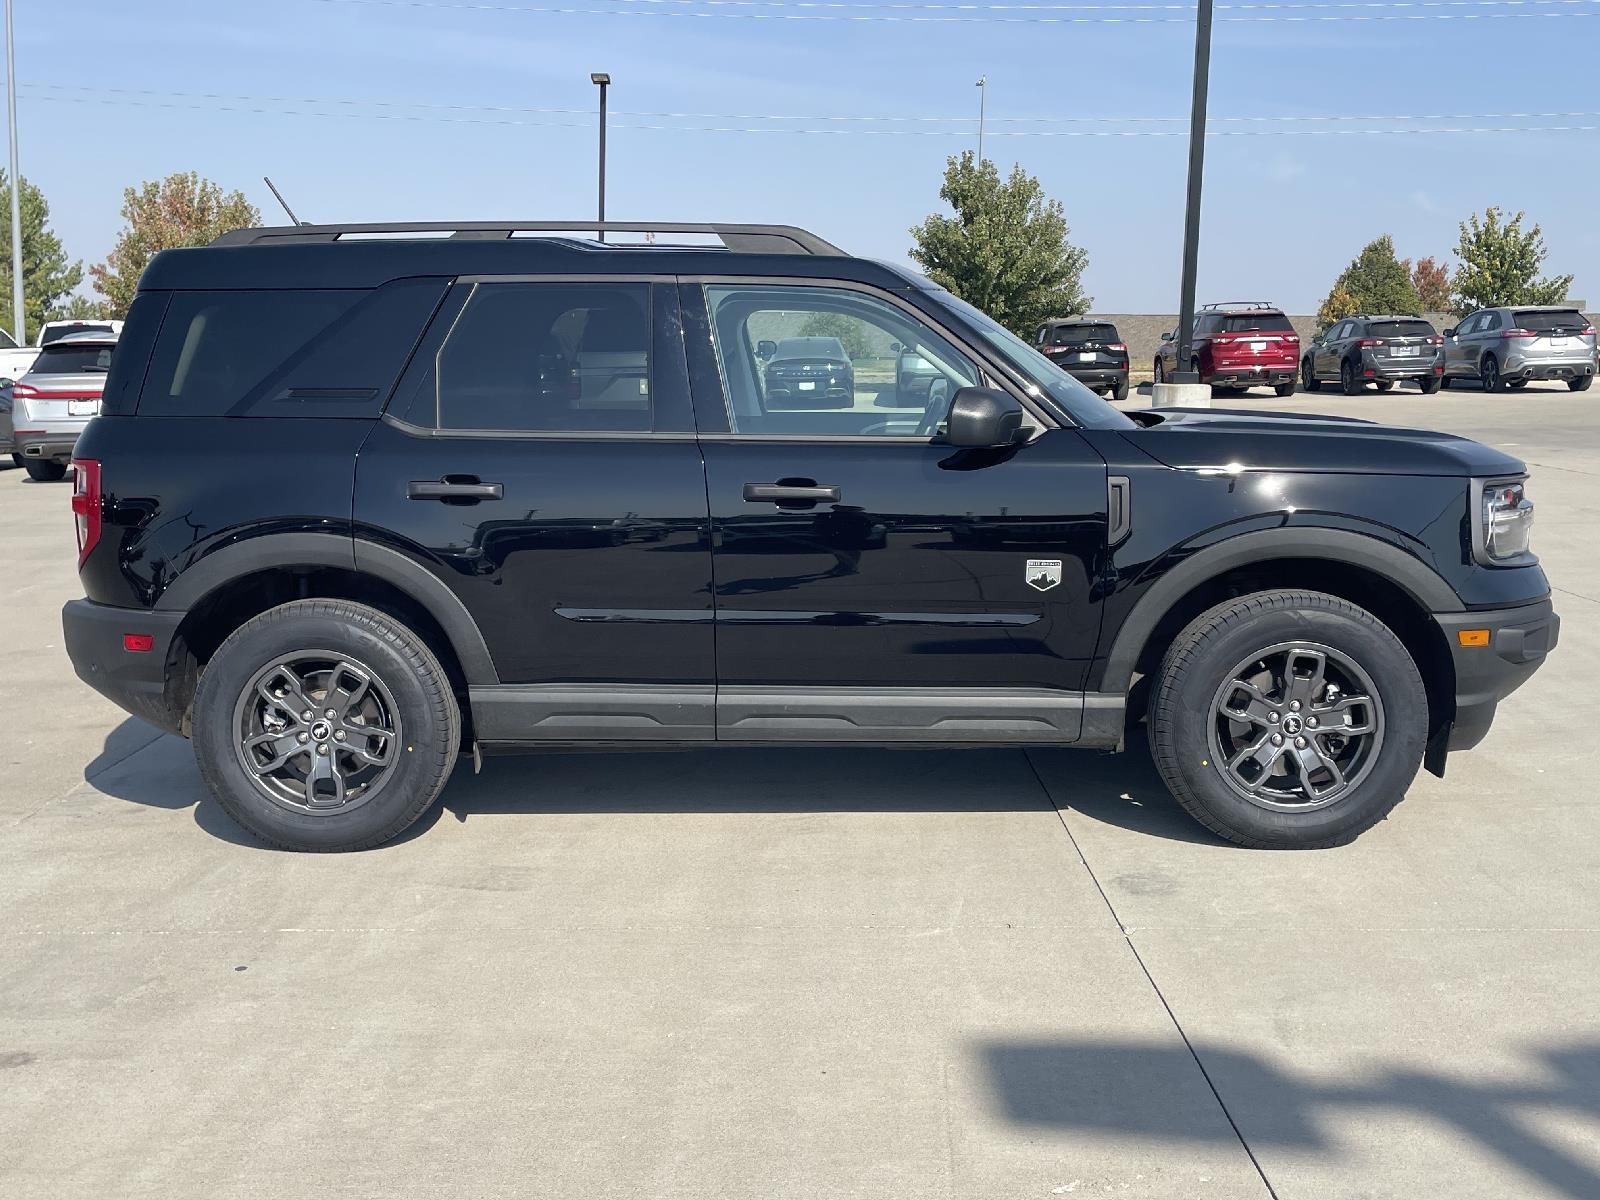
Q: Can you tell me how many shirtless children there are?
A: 0